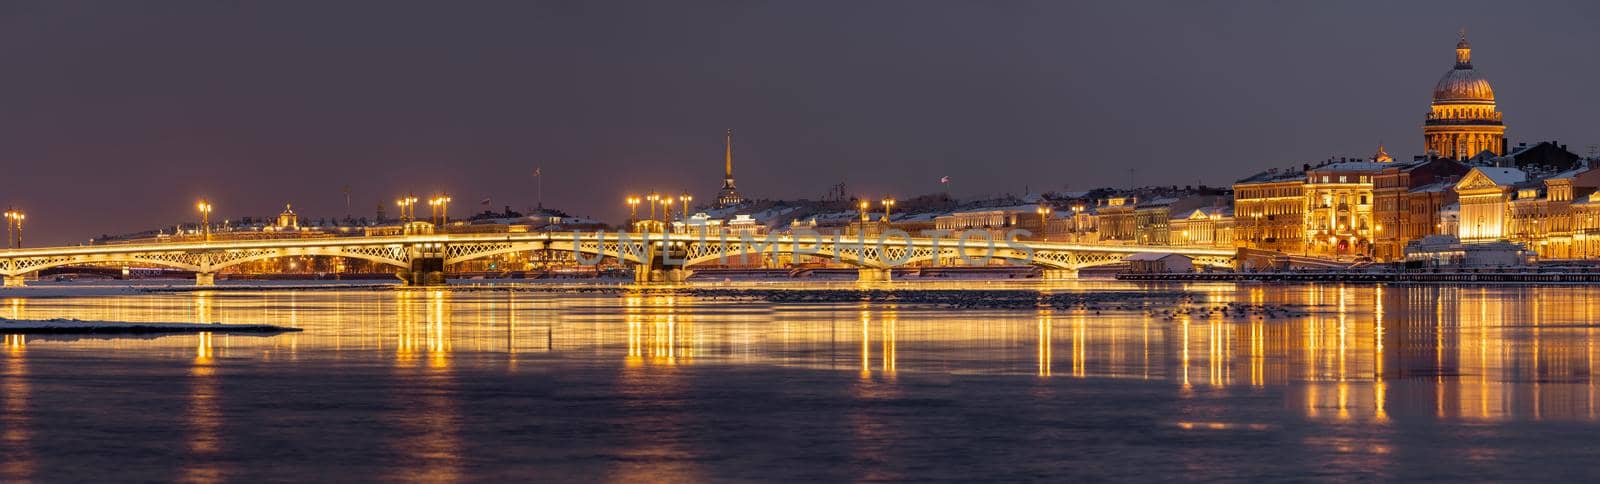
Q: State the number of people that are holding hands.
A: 0